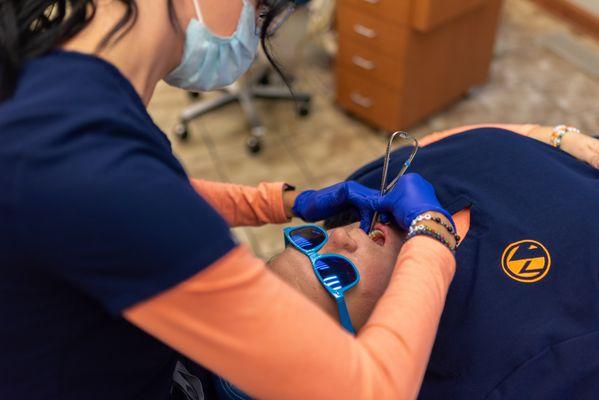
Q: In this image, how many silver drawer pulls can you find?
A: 4